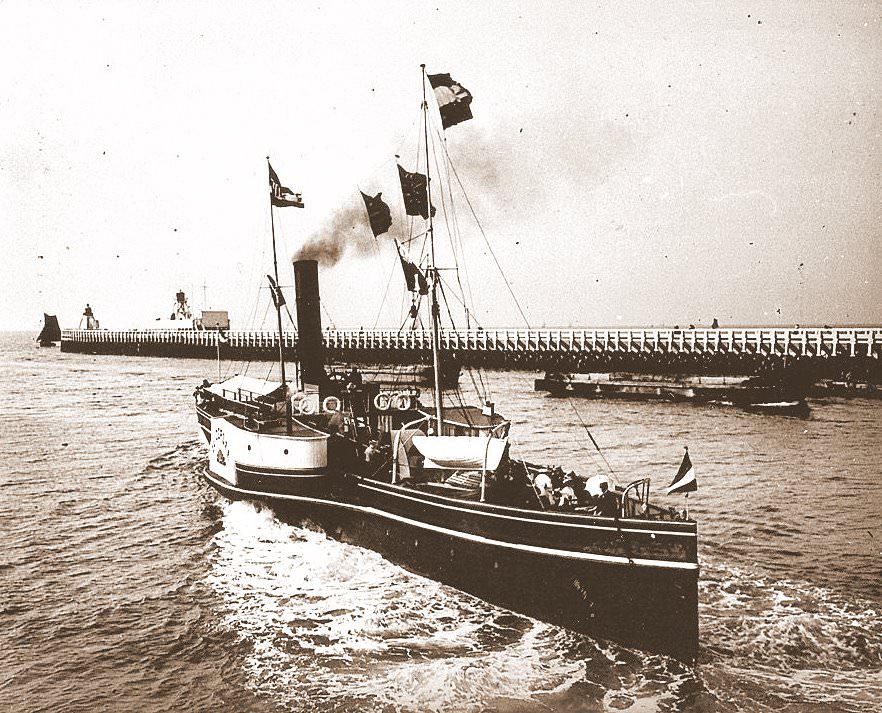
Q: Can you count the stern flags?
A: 1